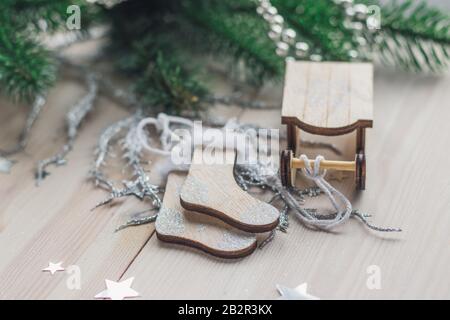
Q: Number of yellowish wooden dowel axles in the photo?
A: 1